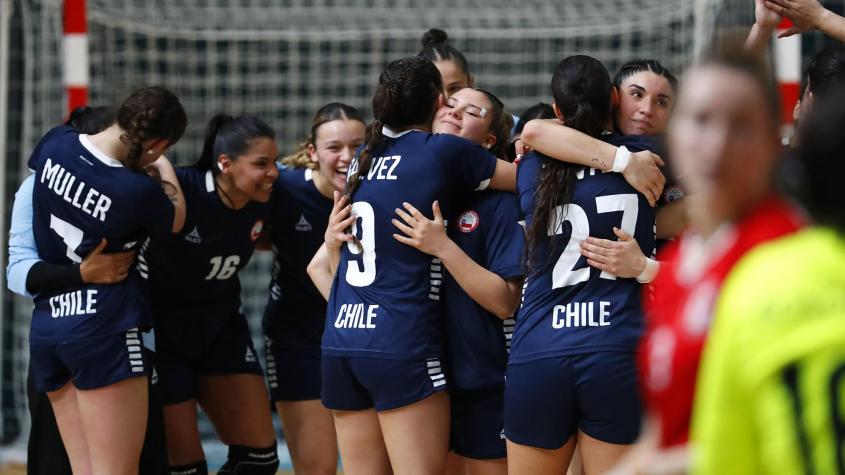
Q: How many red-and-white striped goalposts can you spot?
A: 2